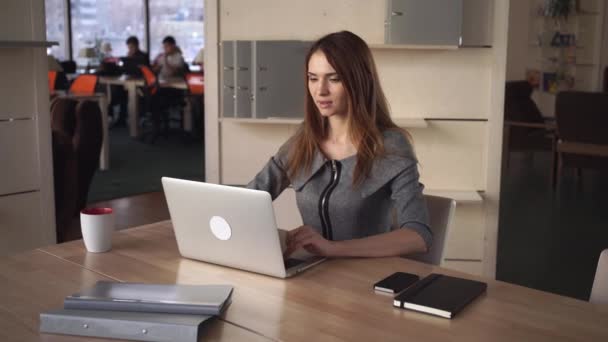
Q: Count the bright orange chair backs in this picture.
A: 4